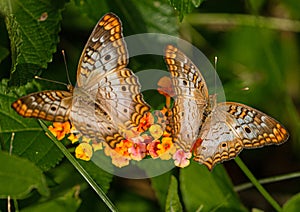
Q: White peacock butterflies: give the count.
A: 2